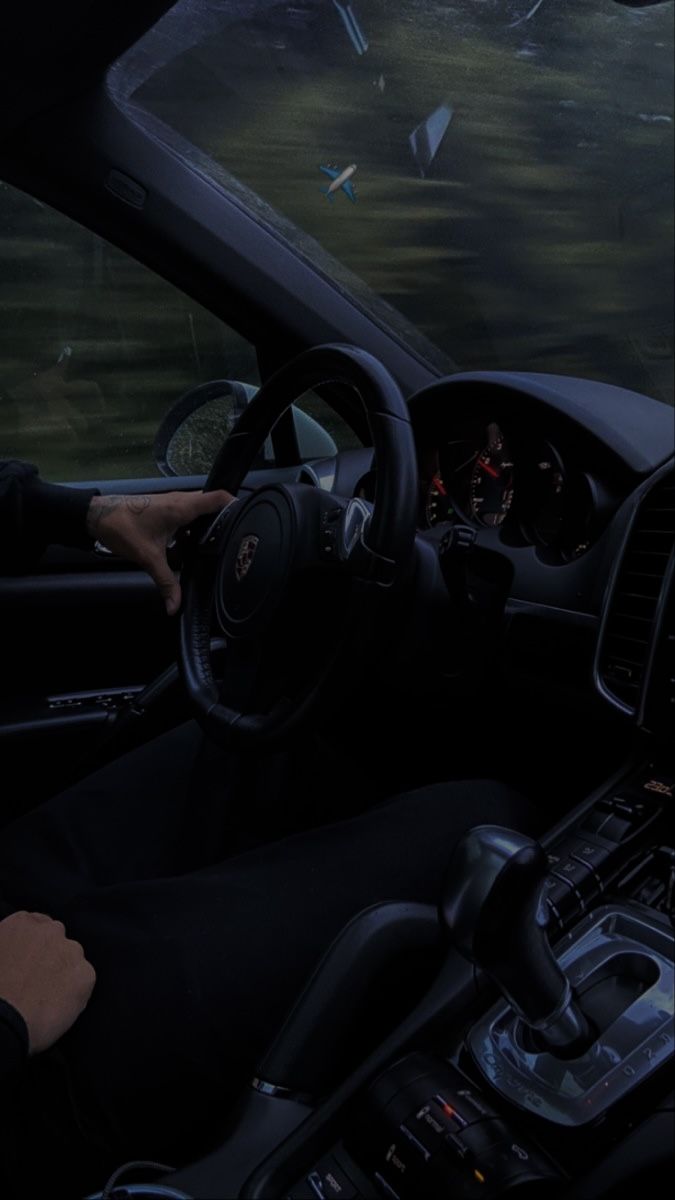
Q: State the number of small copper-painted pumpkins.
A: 0